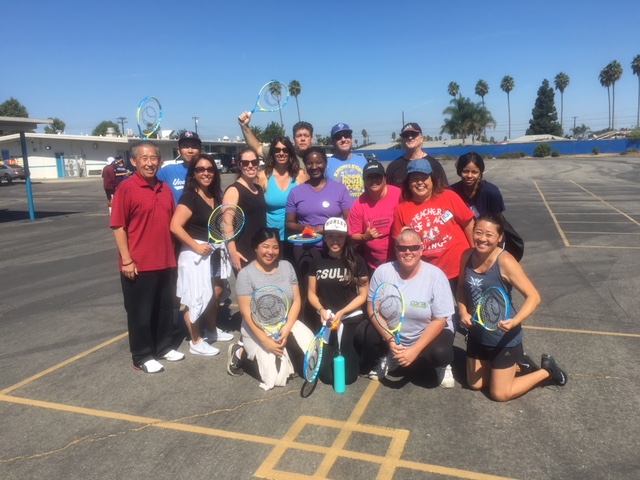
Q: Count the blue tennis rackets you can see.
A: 8